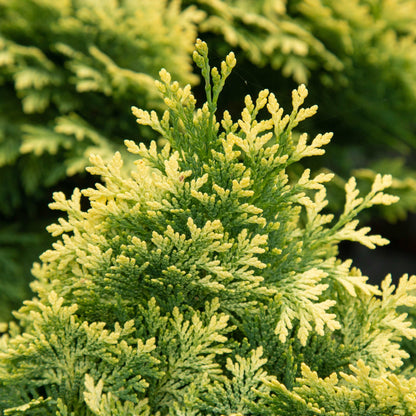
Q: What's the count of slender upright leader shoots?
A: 2